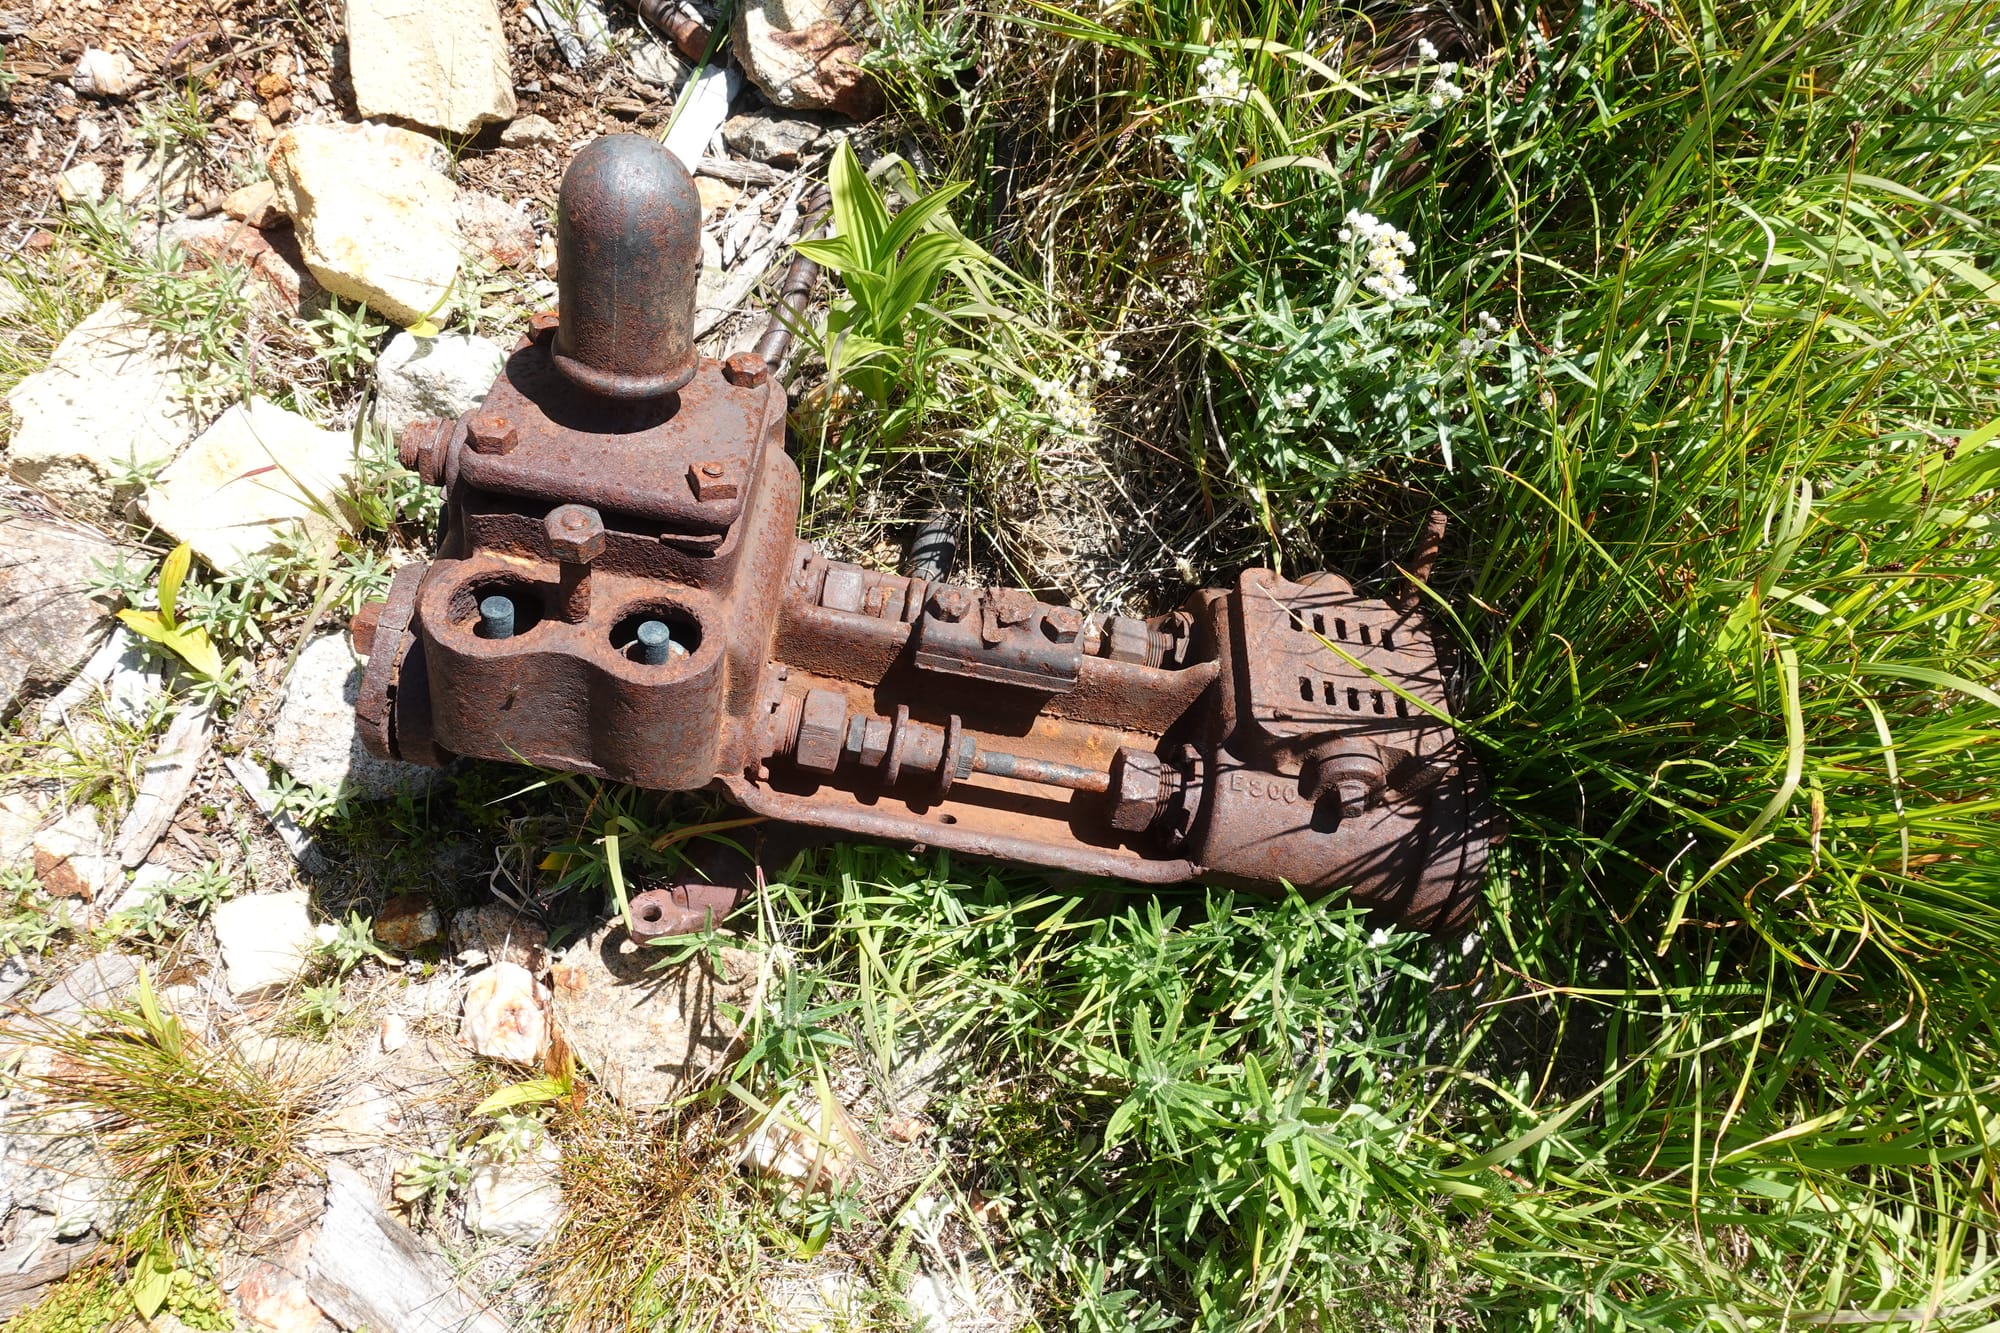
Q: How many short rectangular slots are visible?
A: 10